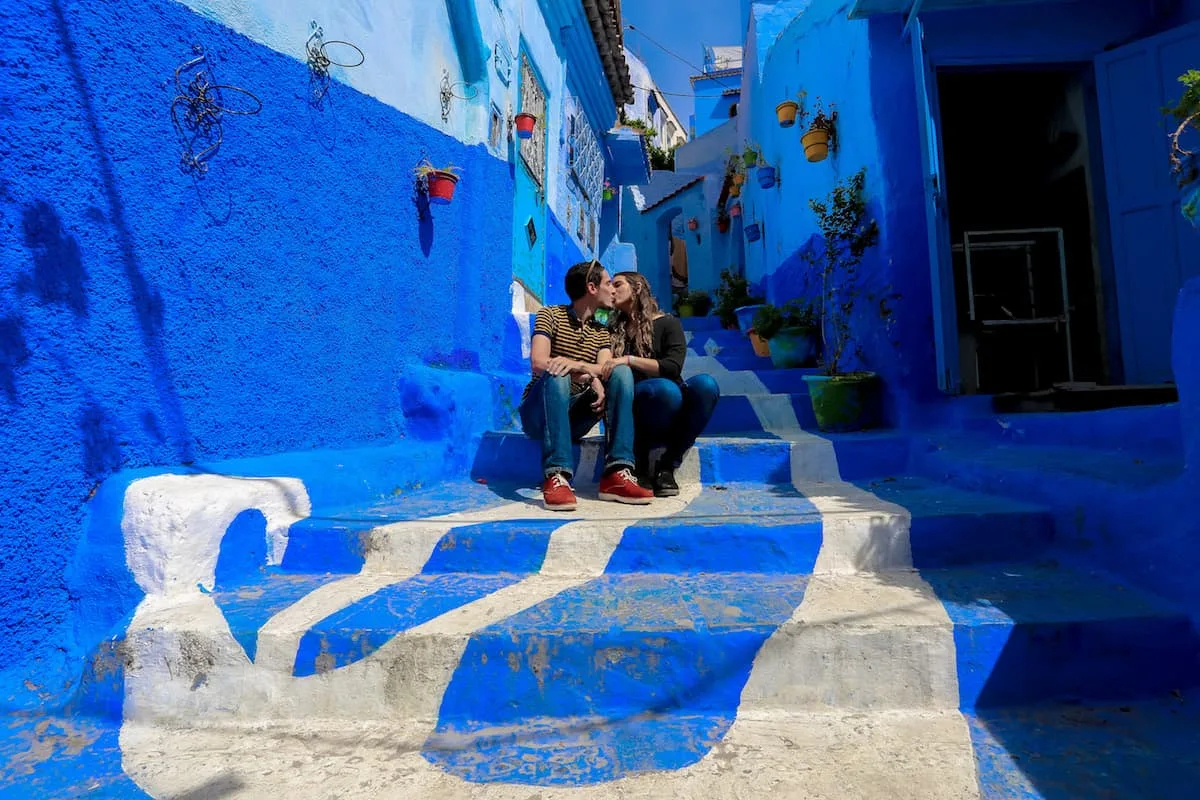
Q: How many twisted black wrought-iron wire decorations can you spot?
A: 3